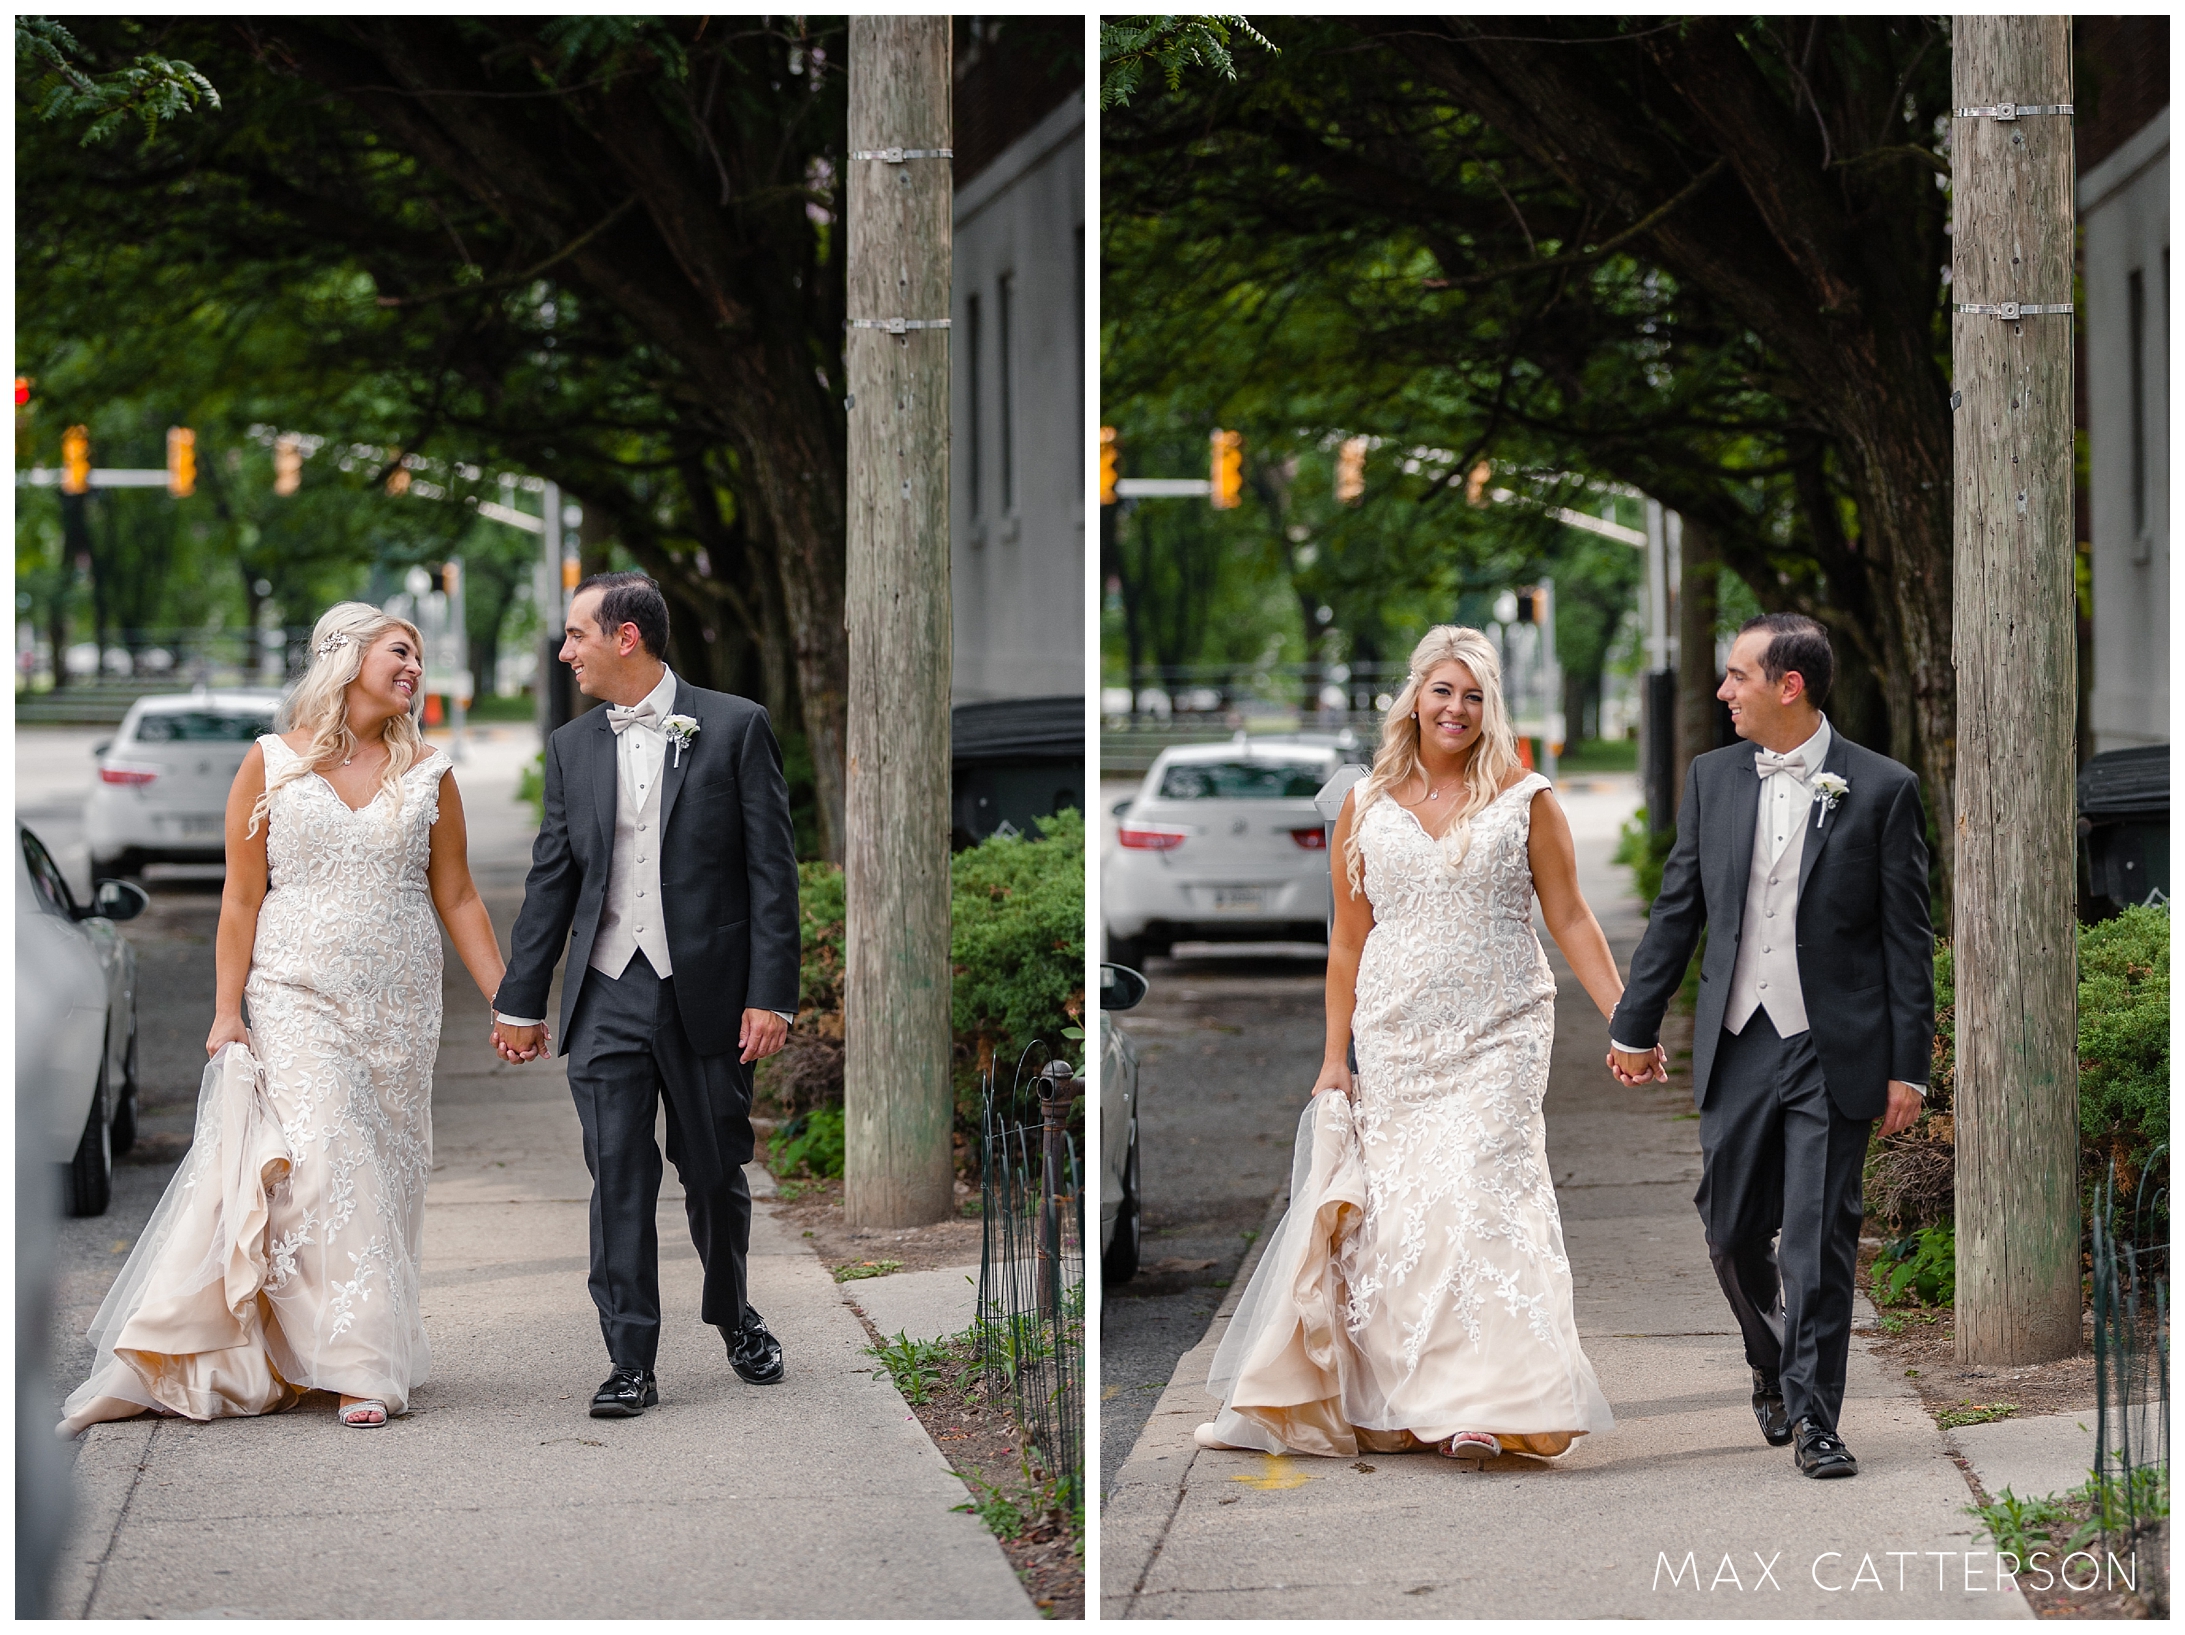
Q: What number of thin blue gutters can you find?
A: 0